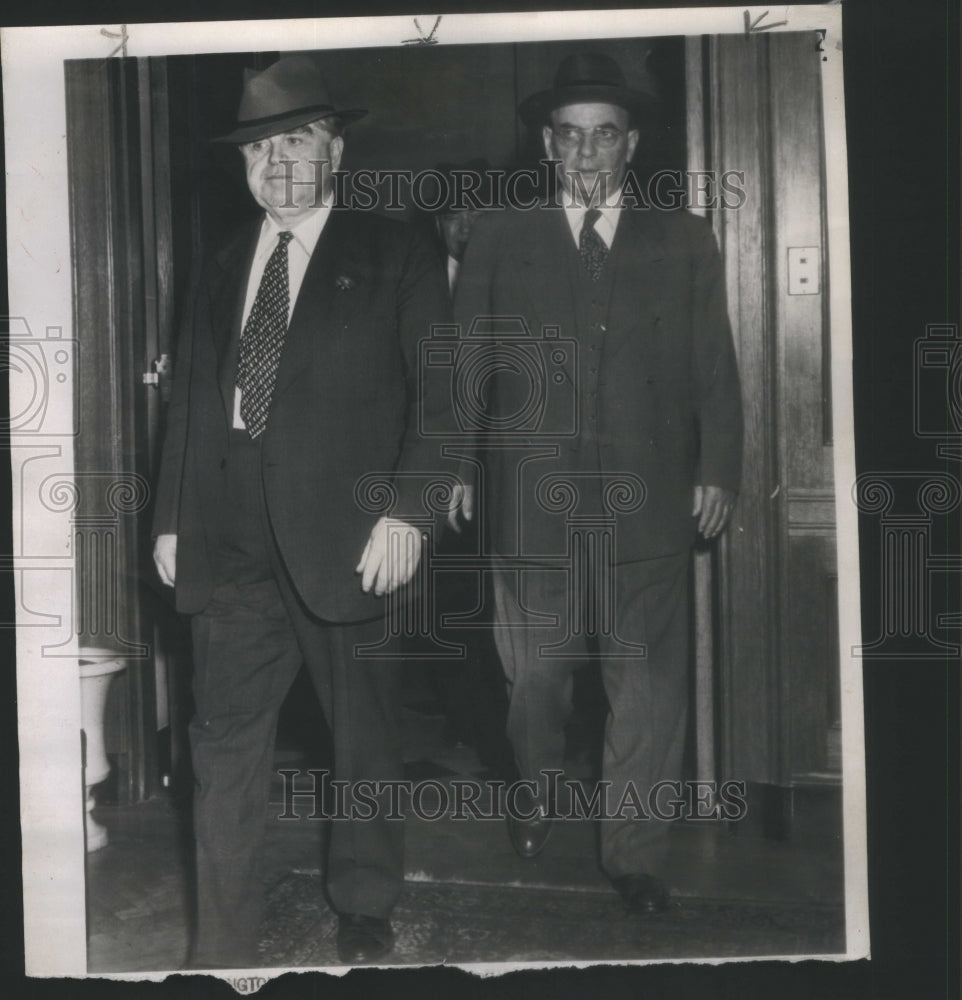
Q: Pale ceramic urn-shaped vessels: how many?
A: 1